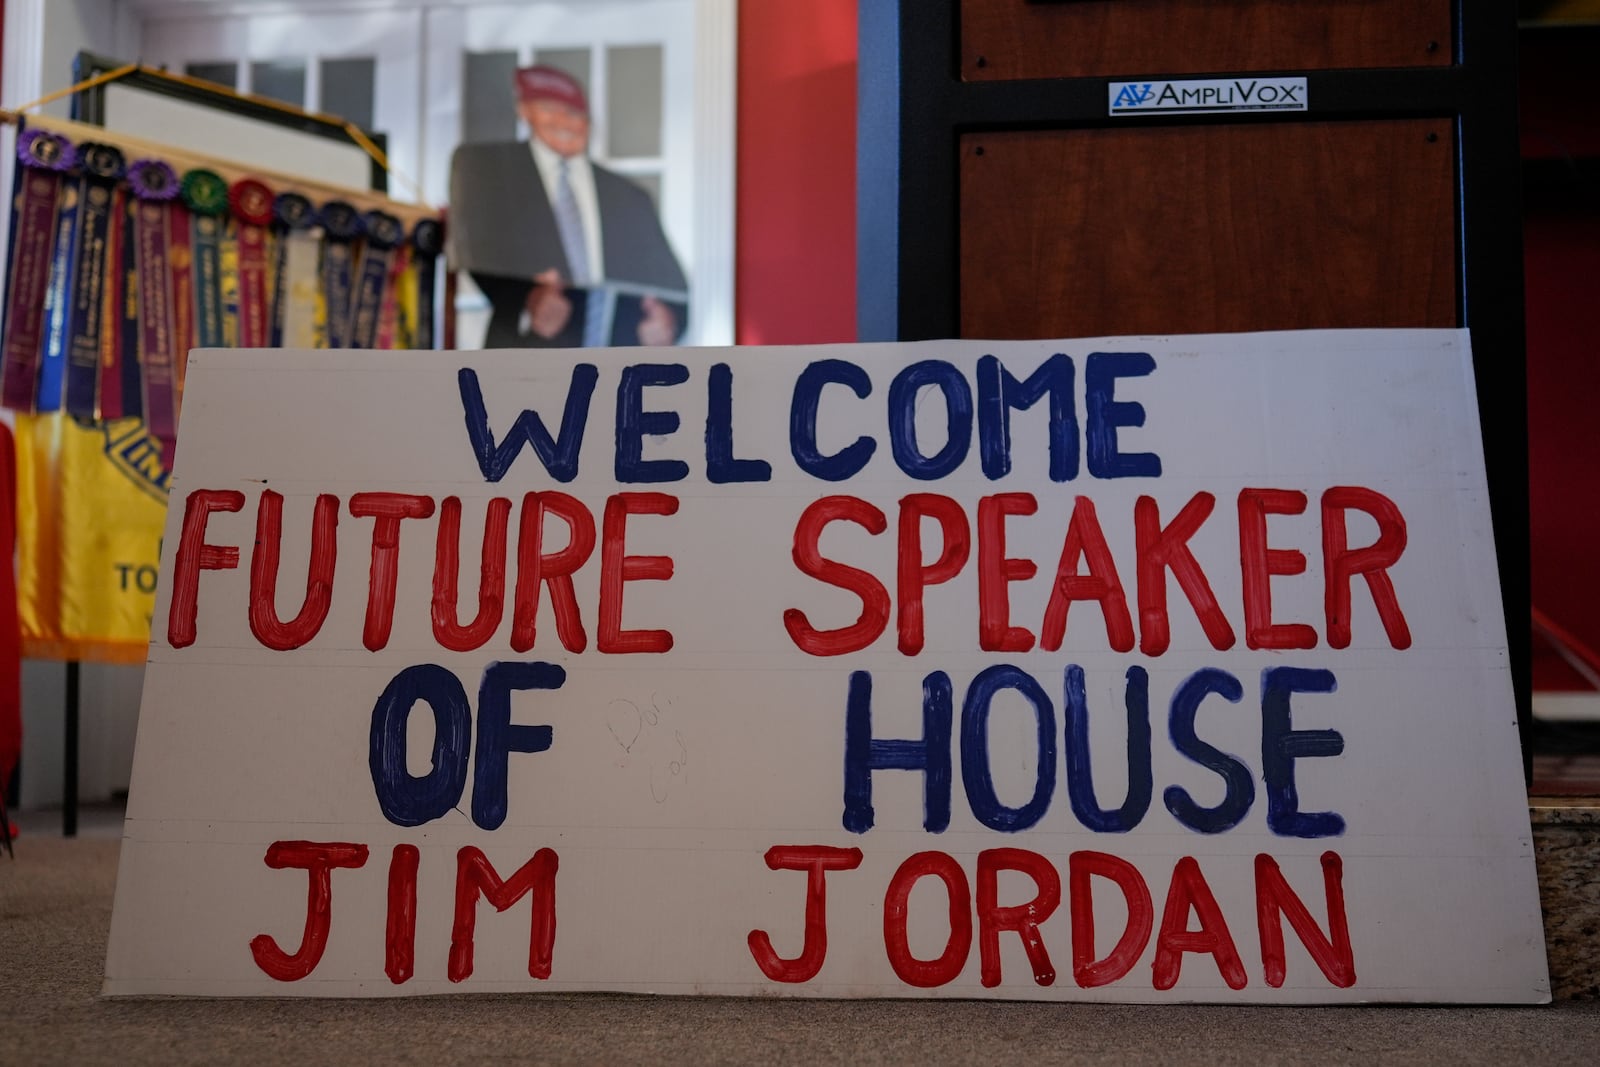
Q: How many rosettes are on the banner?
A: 9